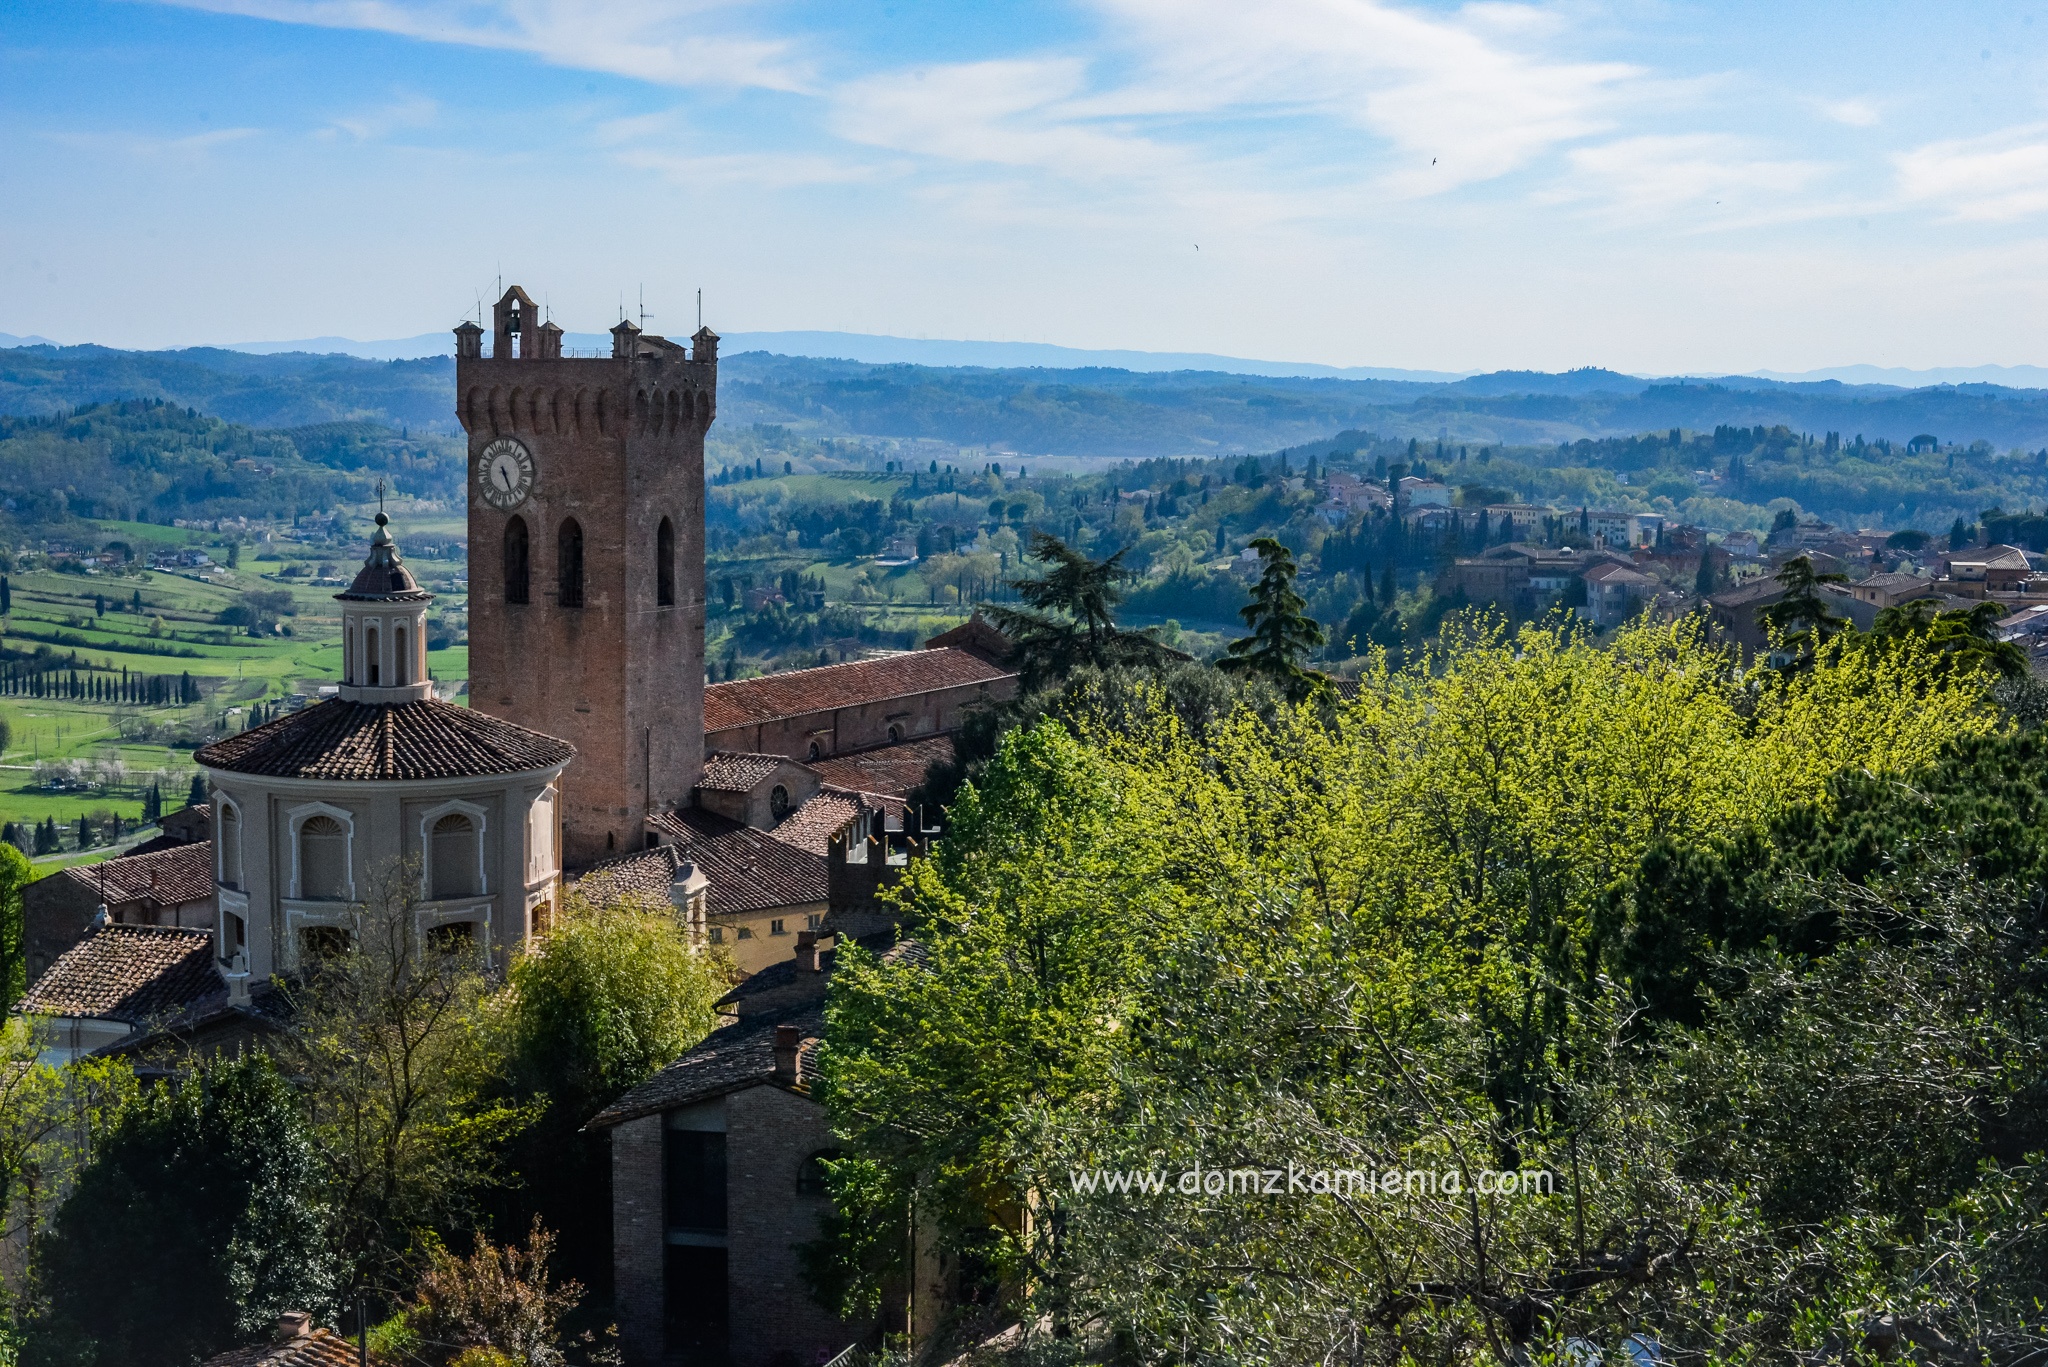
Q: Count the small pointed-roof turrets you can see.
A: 4